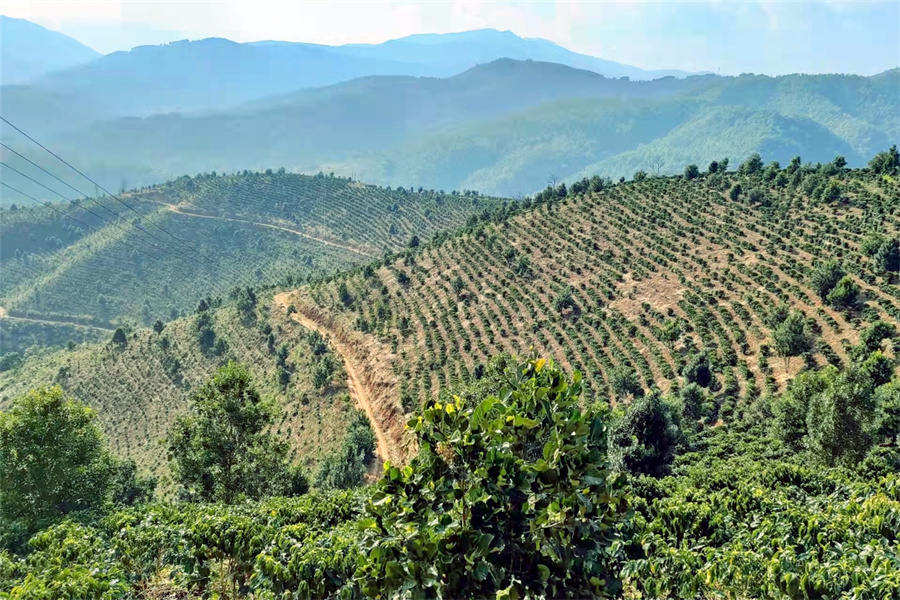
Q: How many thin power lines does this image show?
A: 4